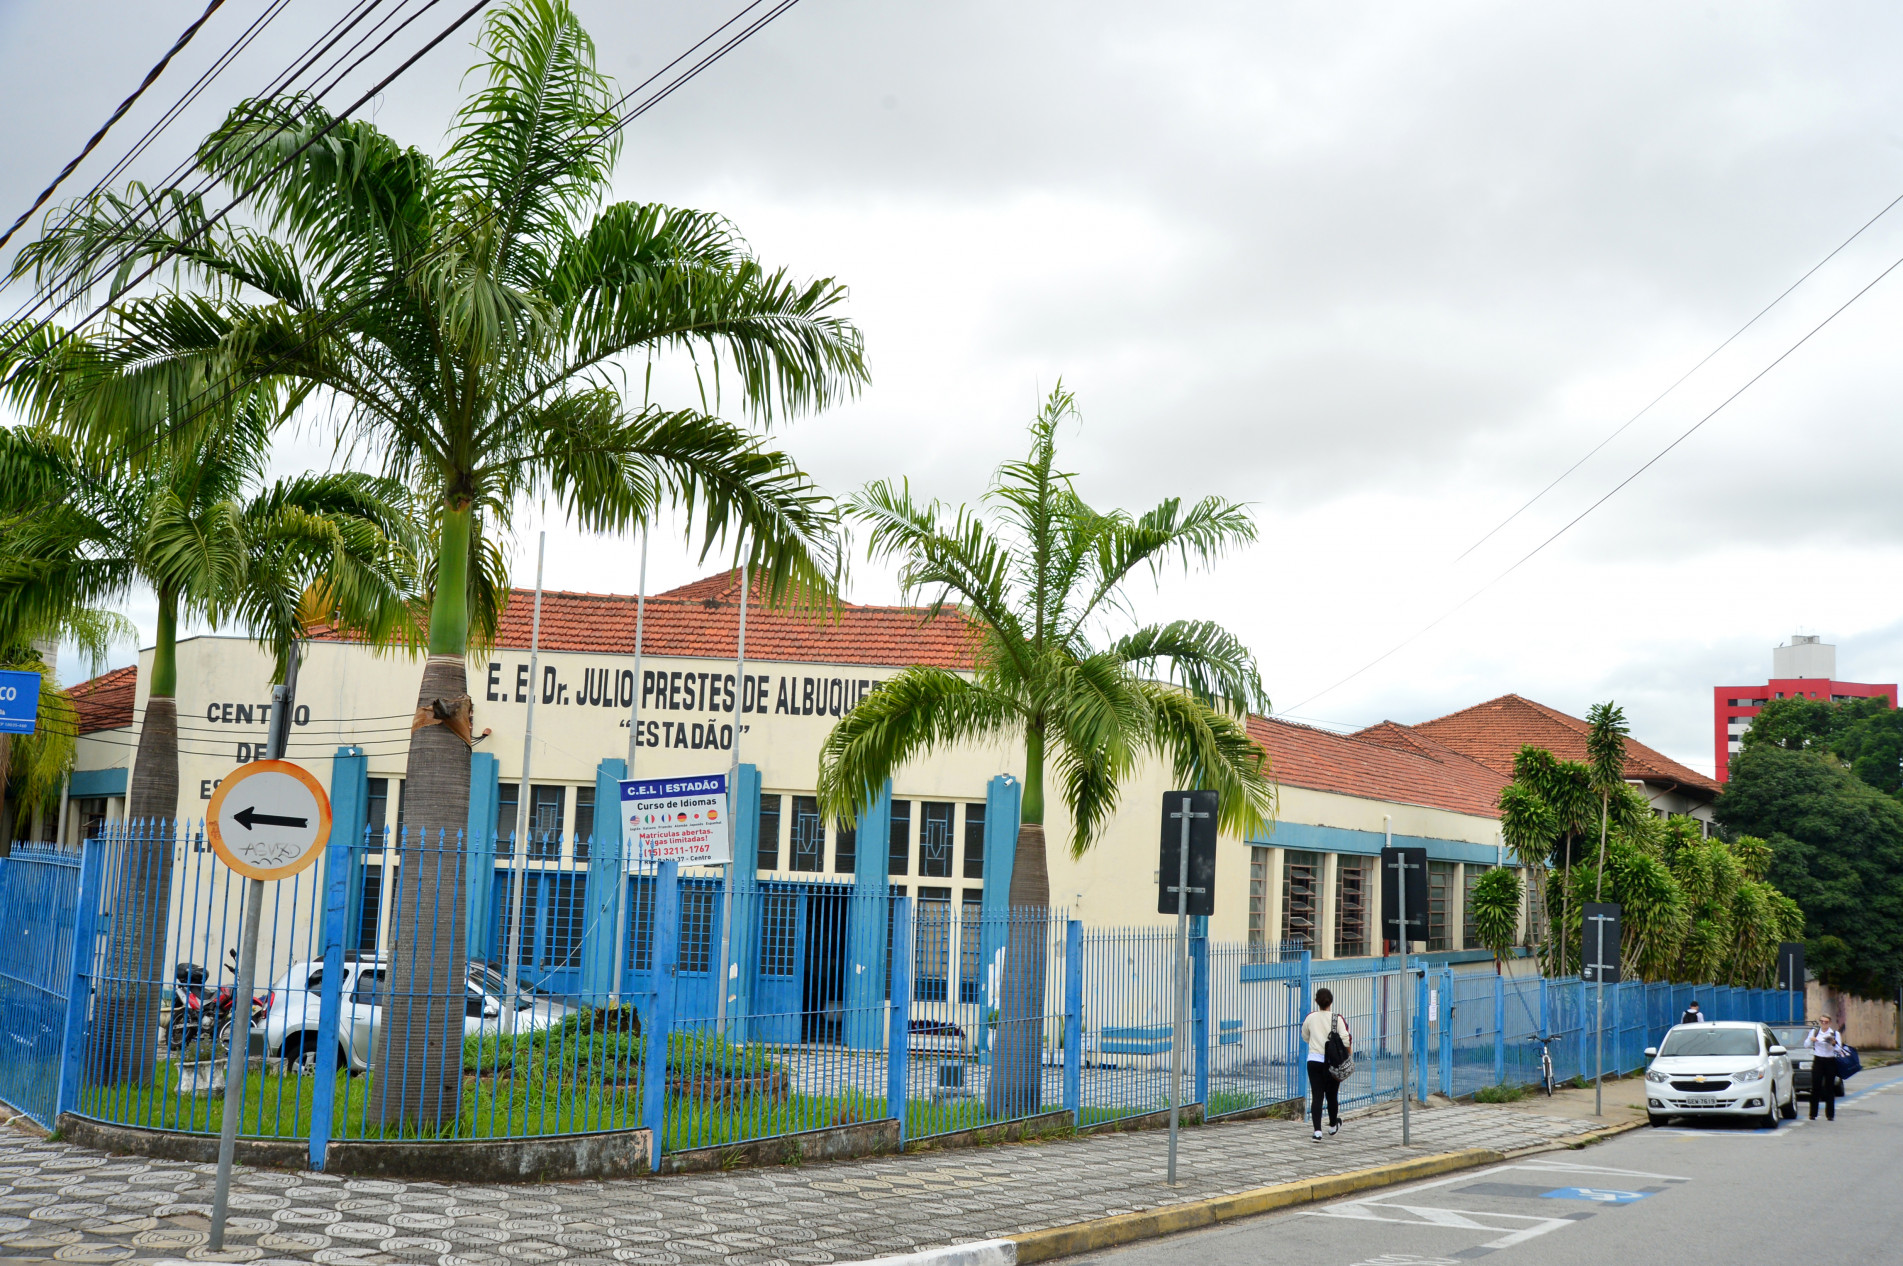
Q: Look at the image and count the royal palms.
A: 3